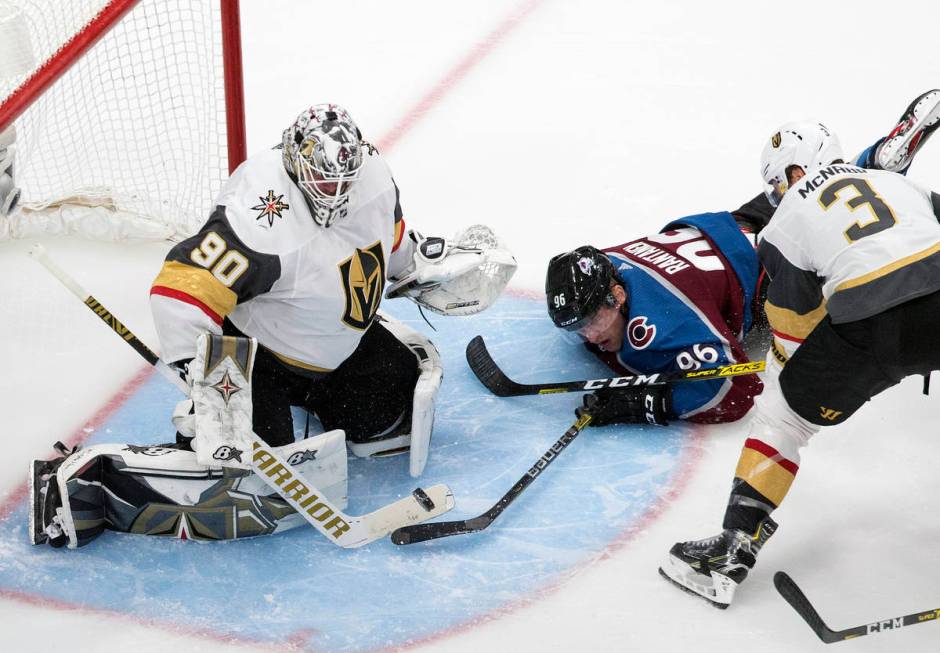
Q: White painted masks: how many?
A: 1